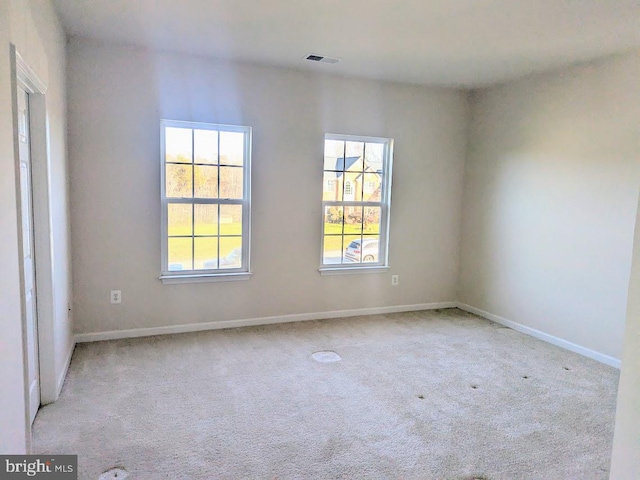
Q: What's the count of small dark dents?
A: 4